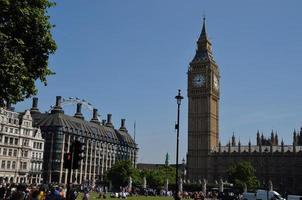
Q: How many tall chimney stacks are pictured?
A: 6